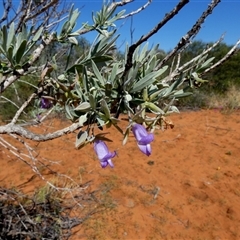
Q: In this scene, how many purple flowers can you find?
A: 3